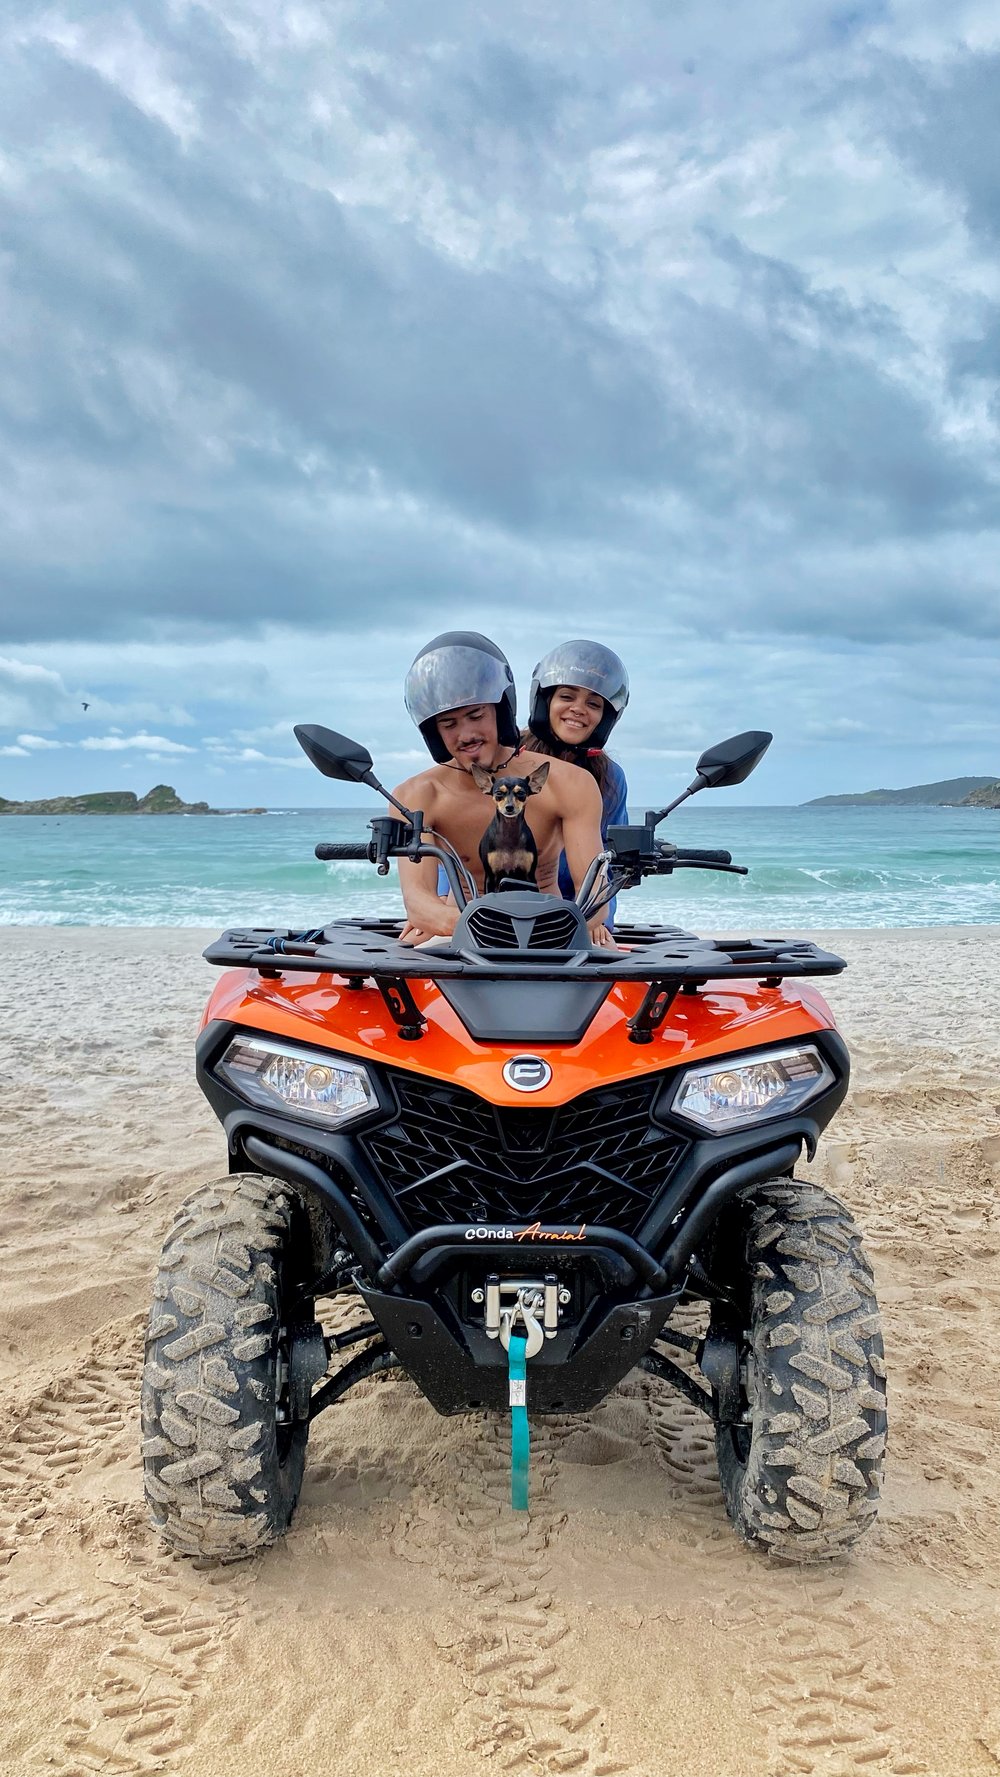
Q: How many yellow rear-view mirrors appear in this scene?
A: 0